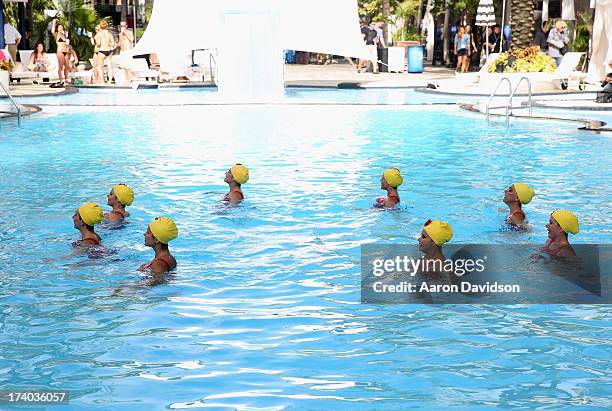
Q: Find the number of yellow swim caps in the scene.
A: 8